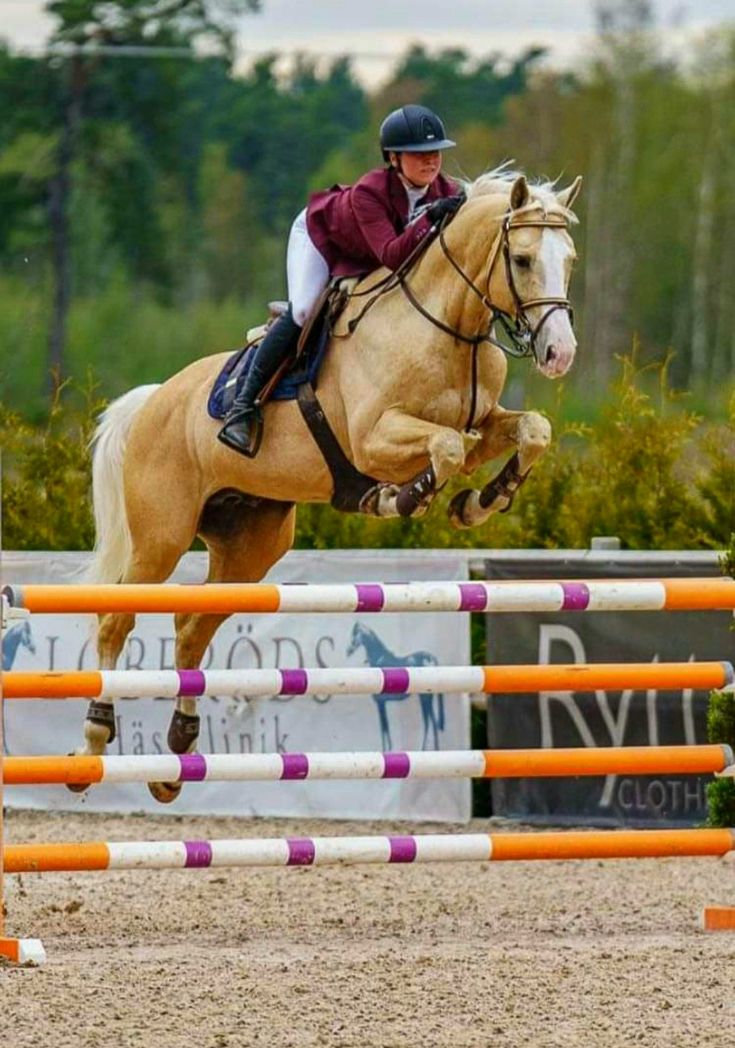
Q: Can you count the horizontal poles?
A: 4